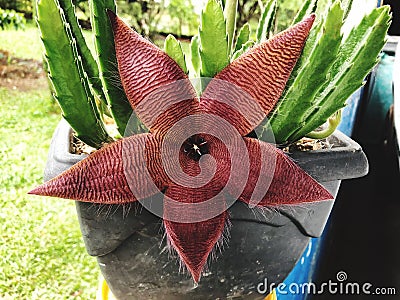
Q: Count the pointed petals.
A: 5